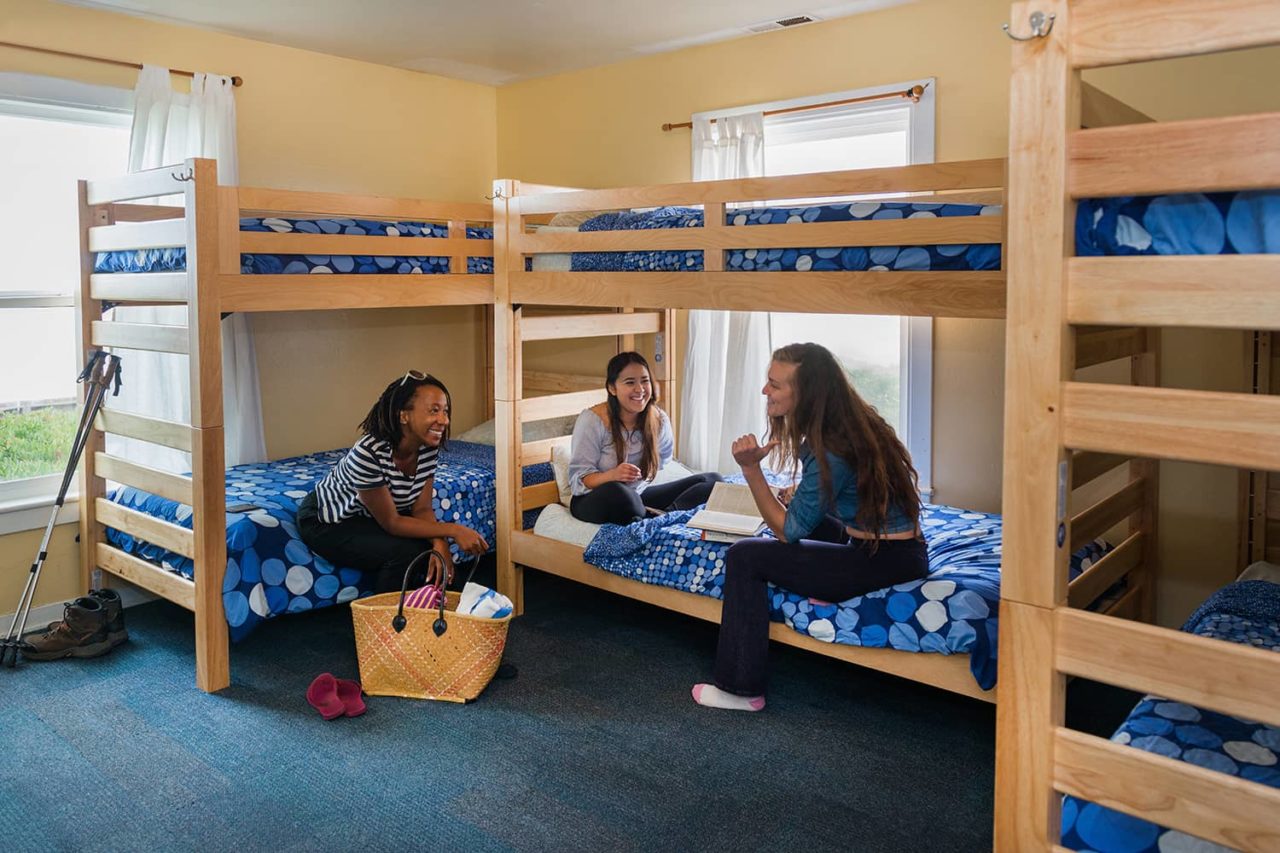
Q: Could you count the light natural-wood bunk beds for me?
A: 3